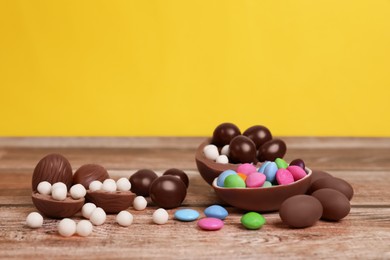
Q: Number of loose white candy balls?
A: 8